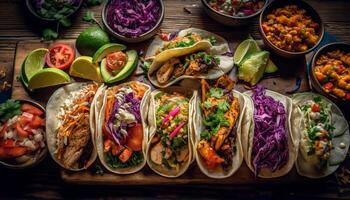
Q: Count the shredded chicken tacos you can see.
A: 1